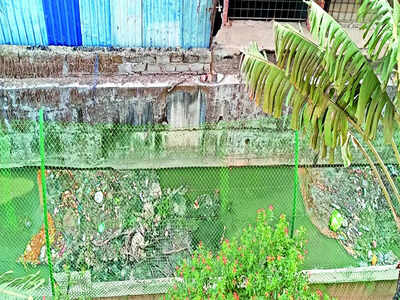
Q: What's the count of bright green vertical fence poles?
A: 2